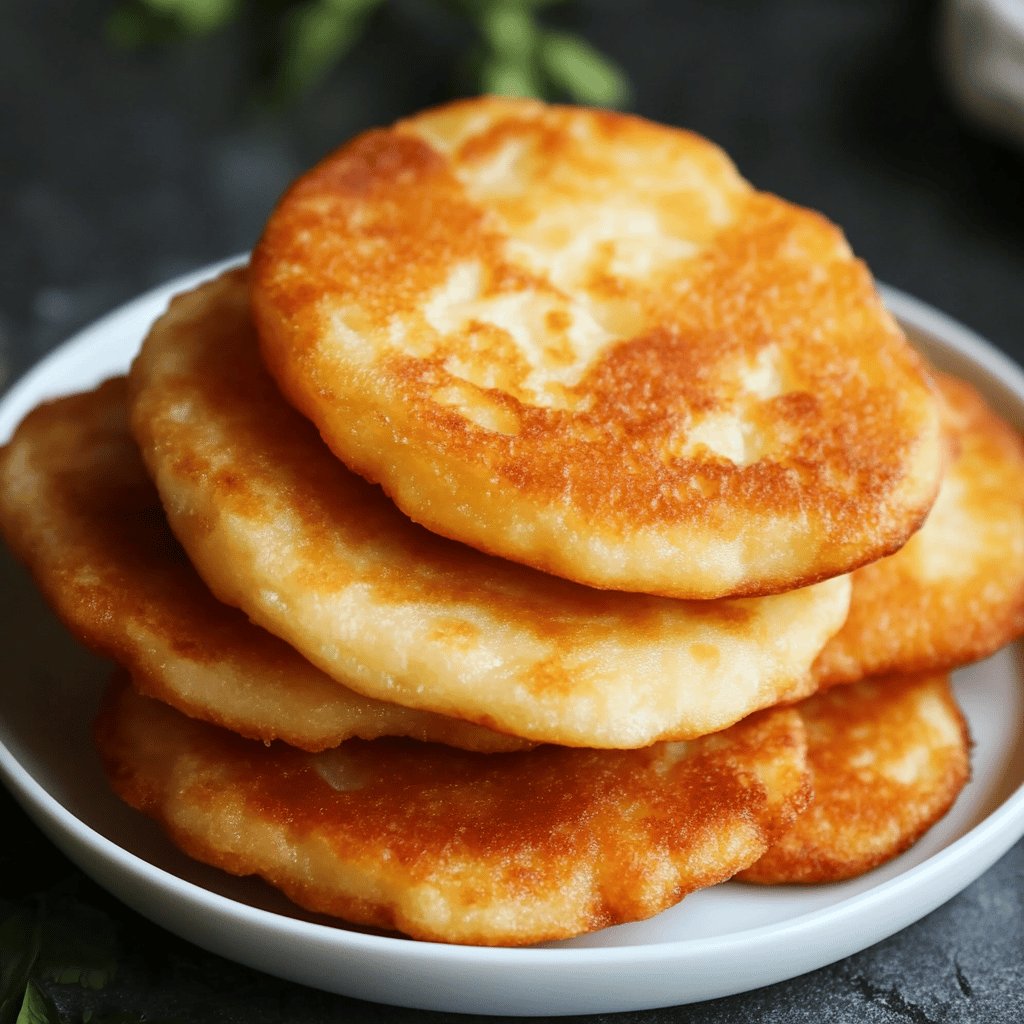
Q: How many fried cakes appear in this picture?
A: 6